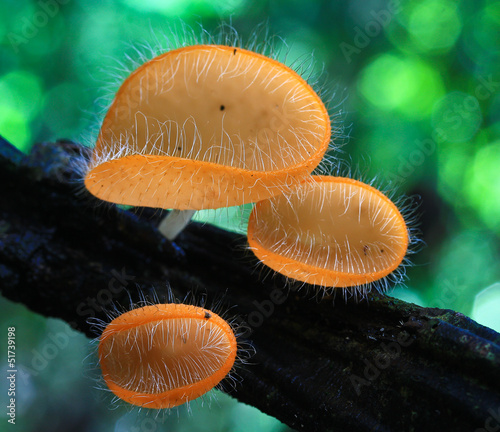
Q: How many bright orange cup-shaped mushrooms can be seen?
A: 3